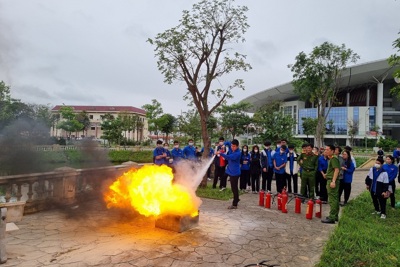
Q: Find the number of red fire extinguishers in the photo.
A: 8